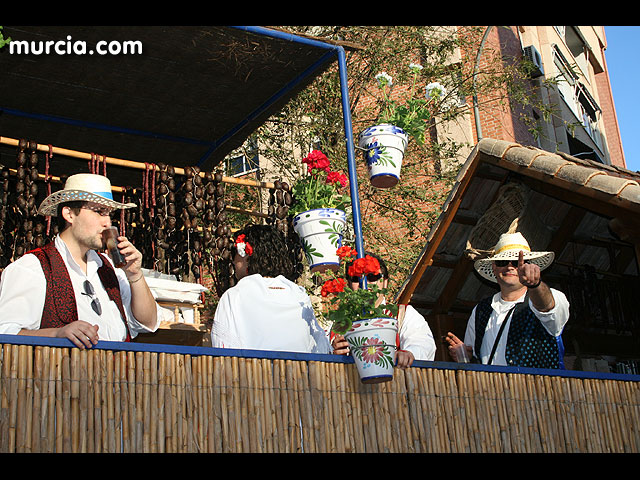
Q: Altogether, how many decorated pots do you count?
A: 3